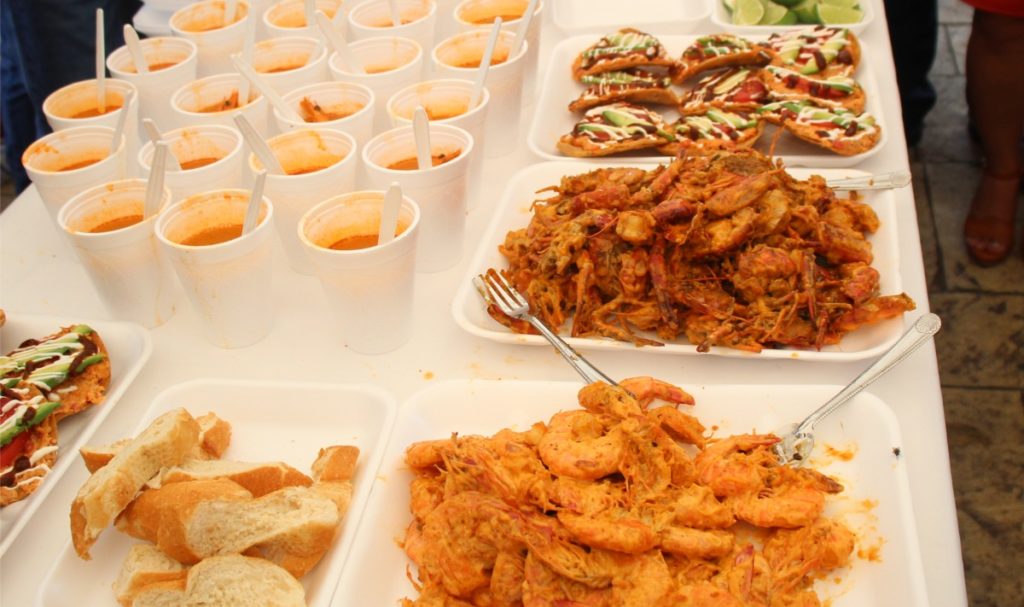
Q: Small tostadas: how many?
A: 11